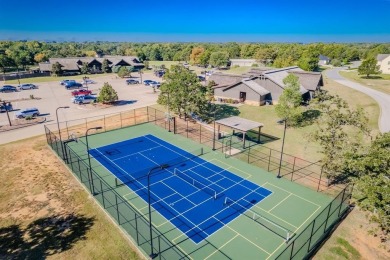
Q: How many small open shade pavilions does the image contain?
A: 1